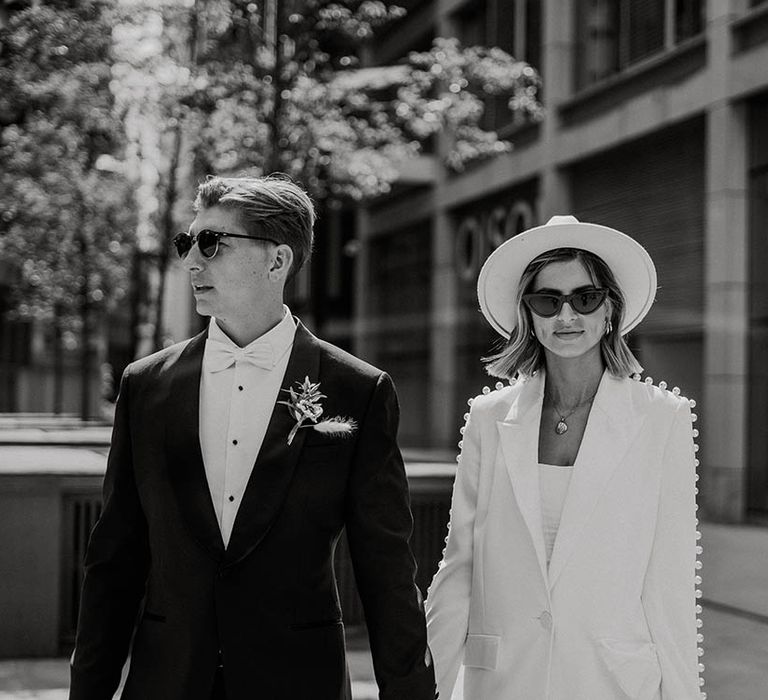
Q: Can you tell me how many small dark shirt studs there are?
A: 3